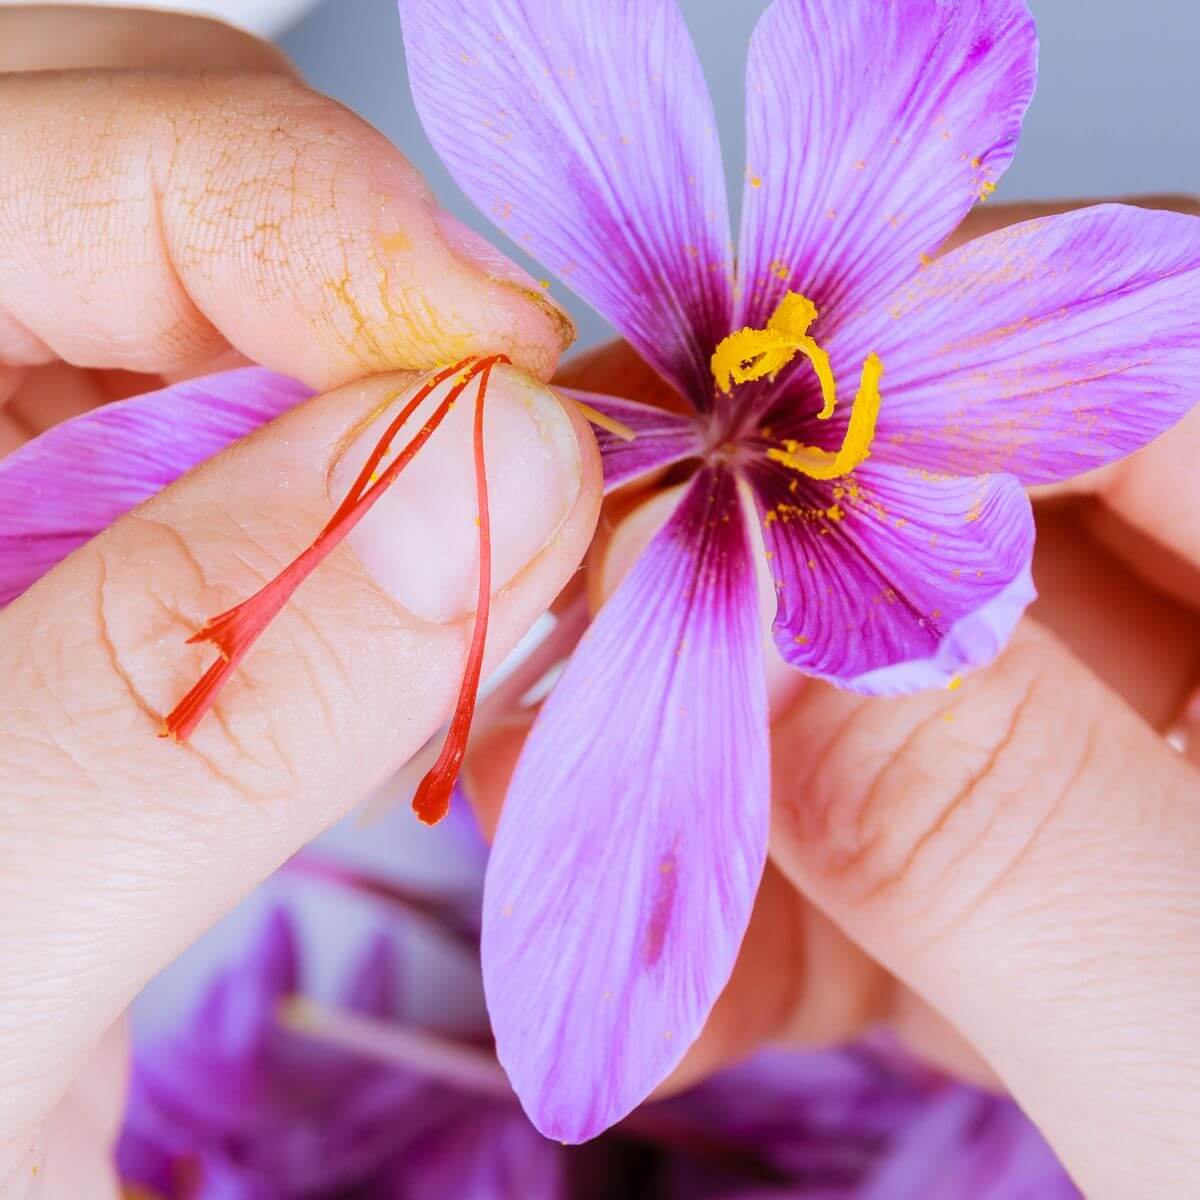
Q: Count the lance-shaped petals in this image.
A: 6